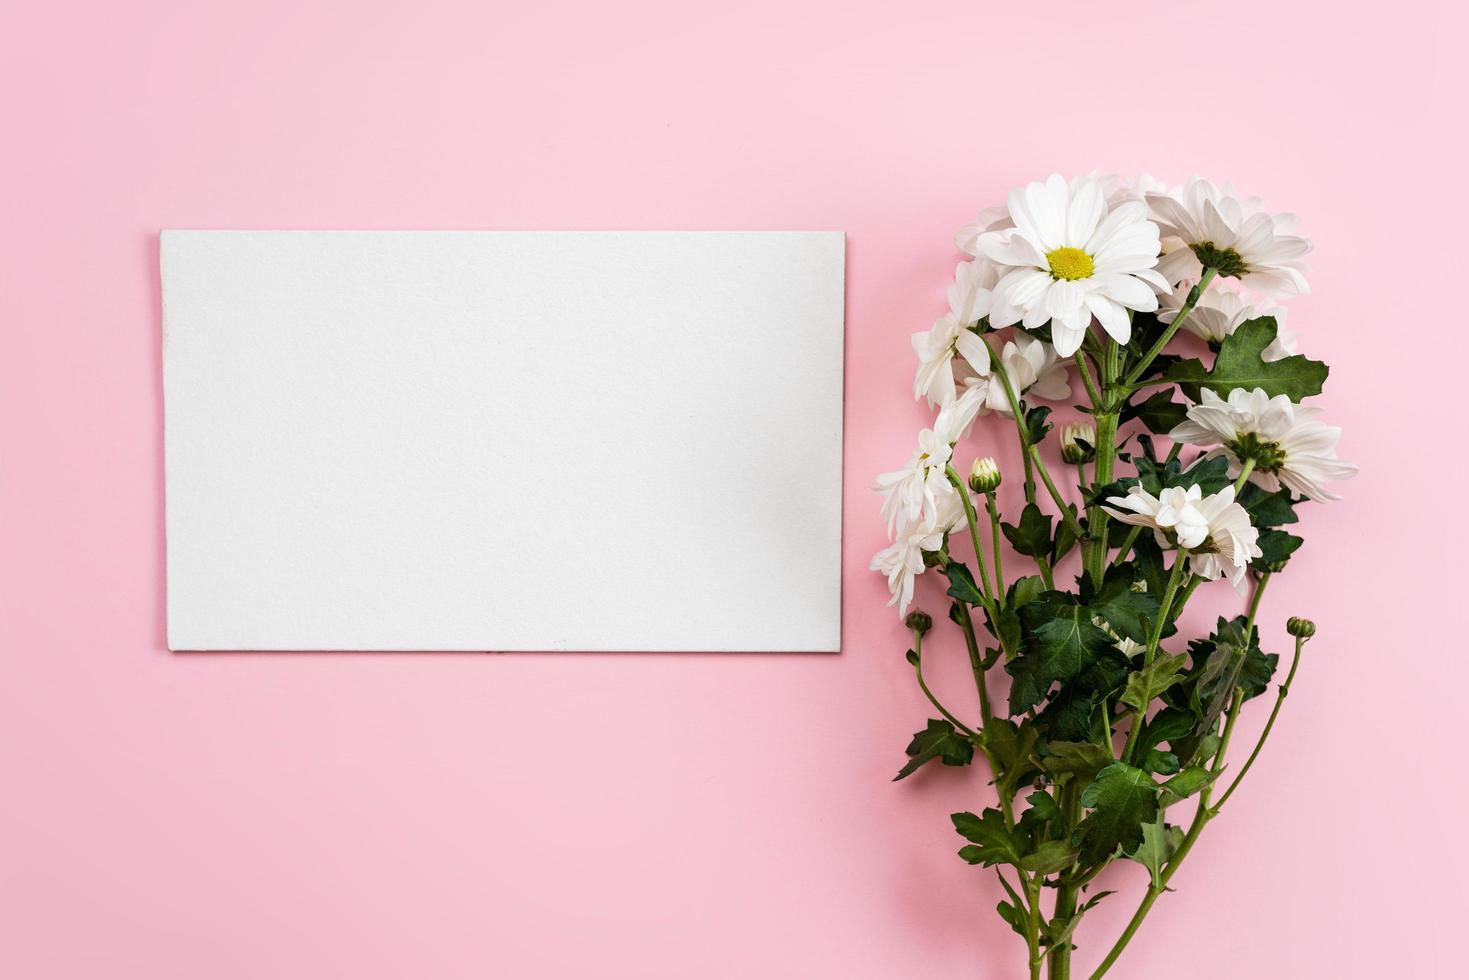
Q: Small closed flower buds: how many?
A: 4